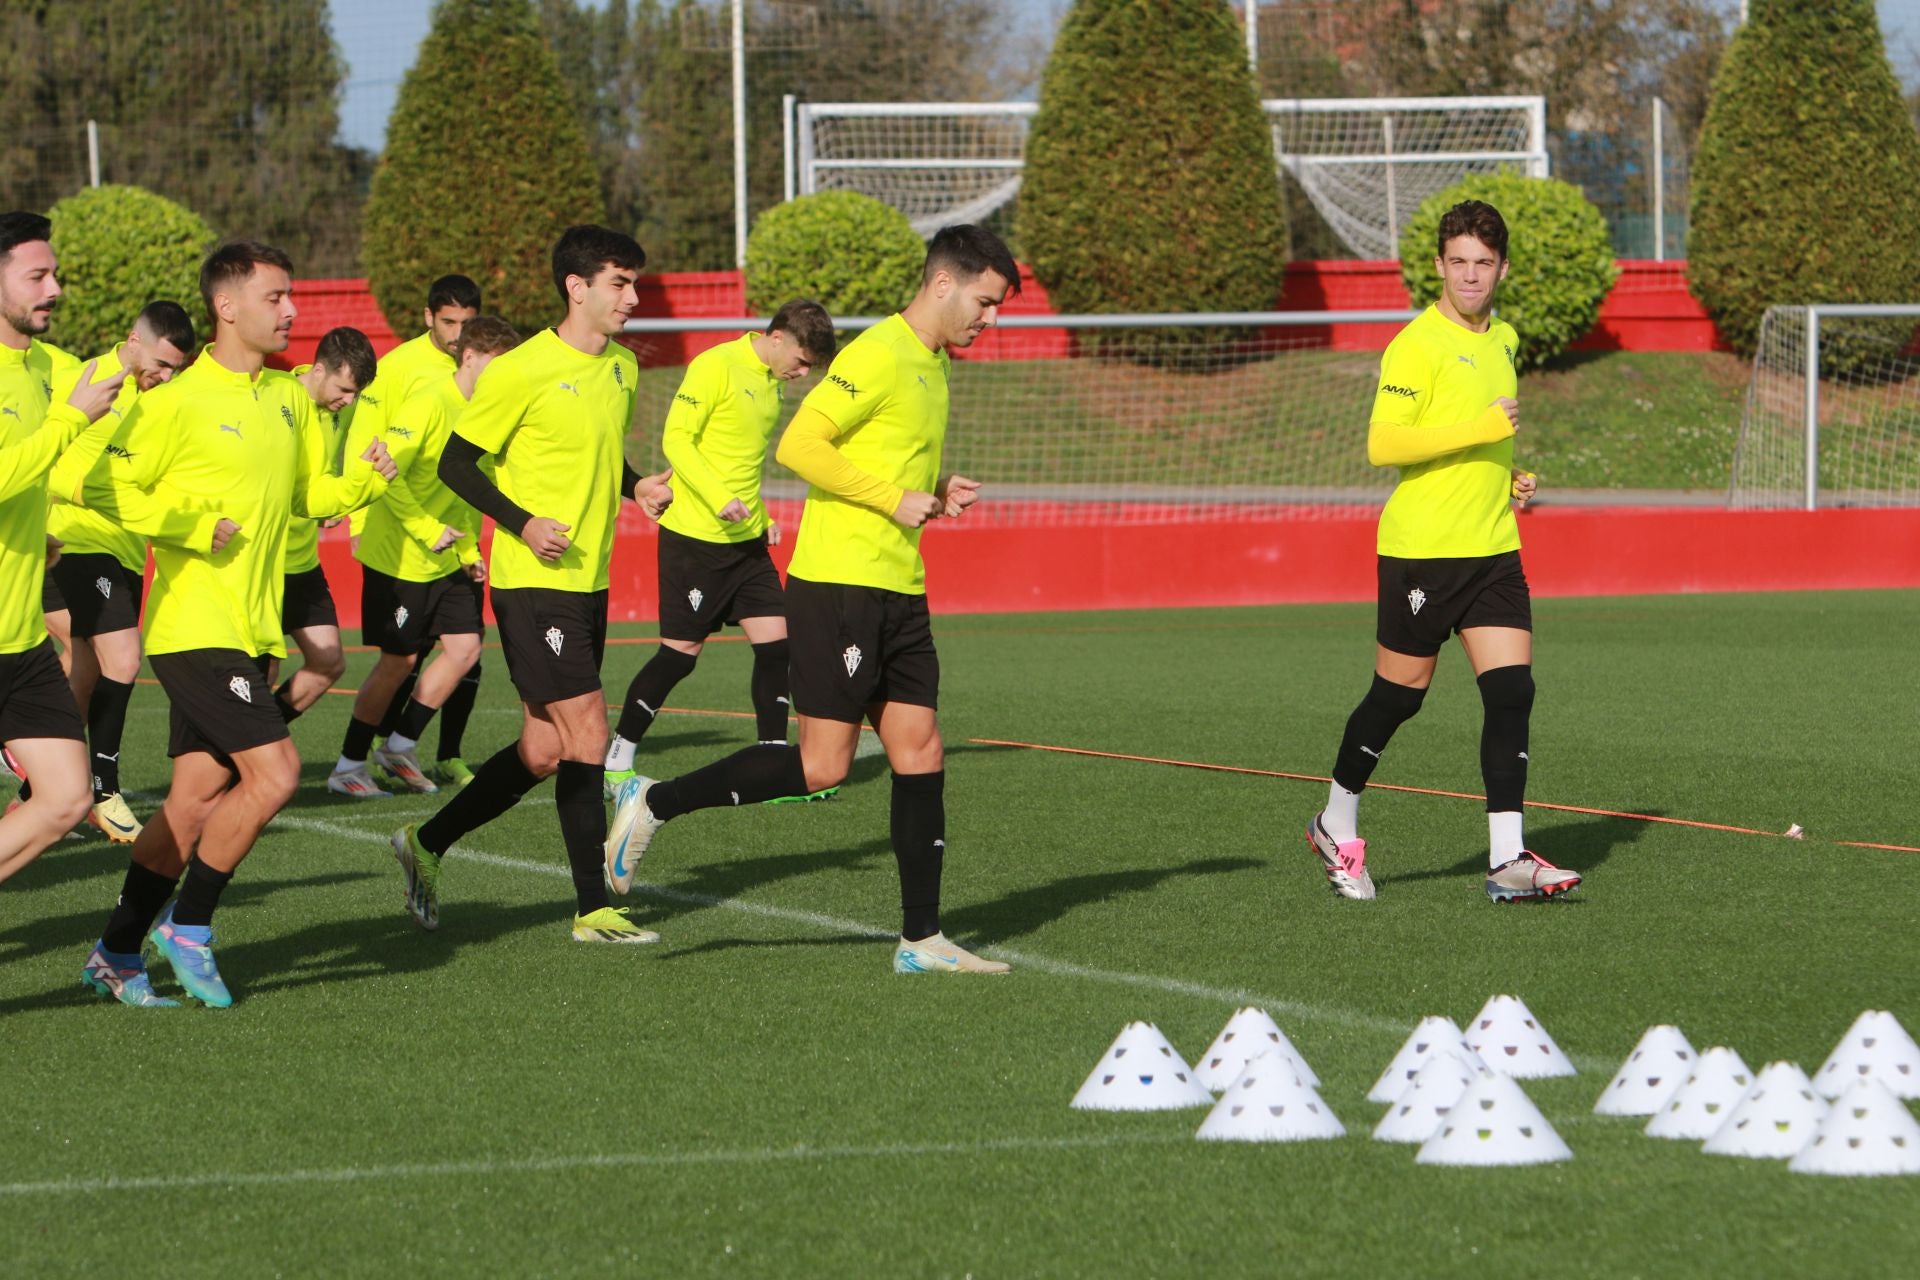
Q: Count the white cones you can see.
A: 12